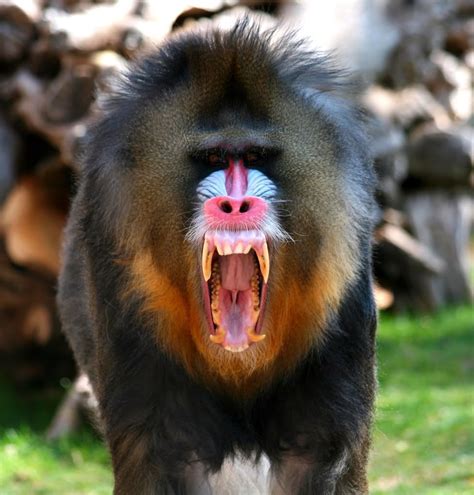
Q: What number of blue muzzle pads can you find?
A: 2